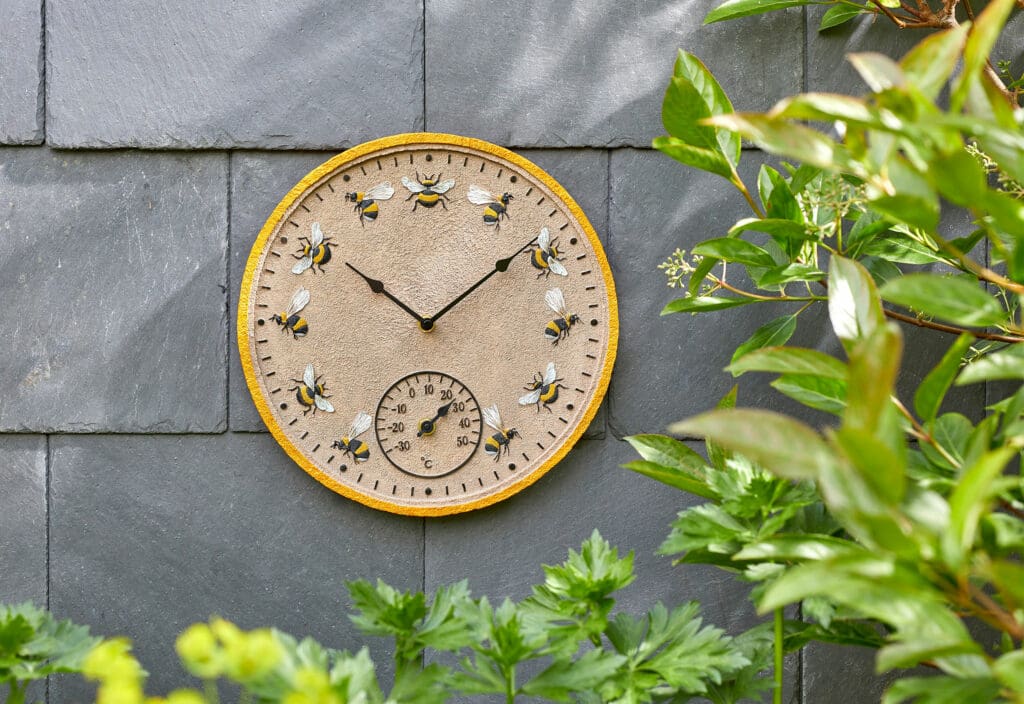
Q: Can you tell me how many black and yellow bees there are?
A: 11